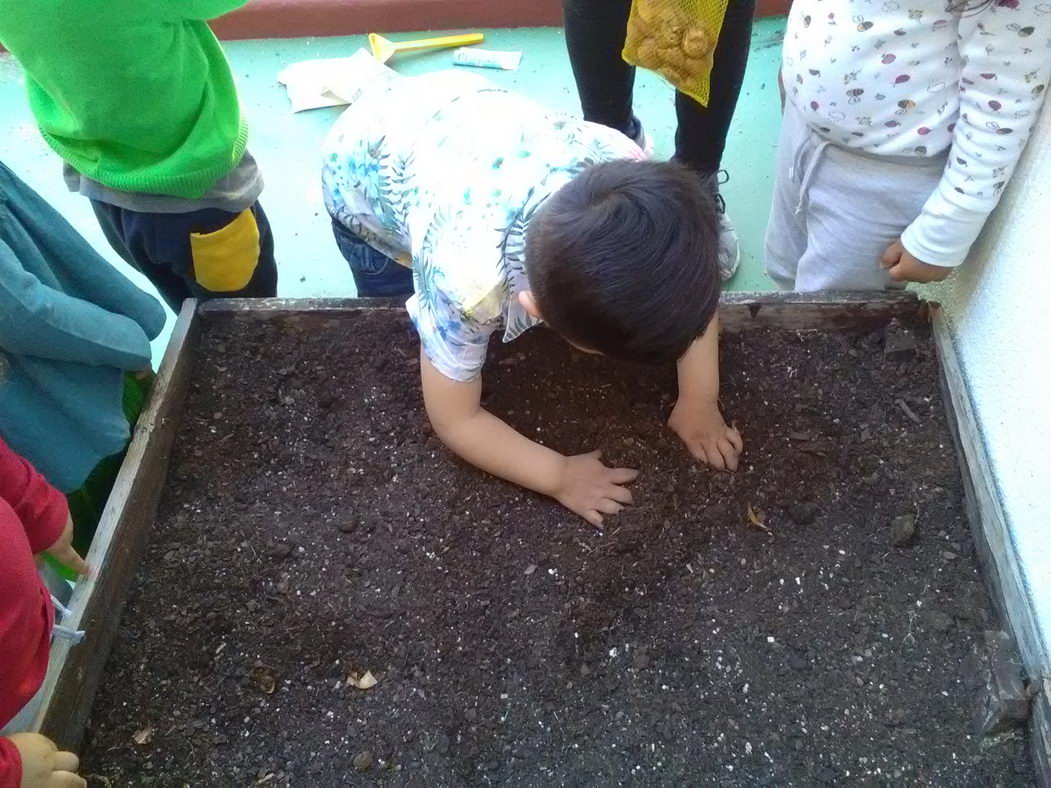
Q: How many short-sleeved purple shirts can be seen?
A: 0